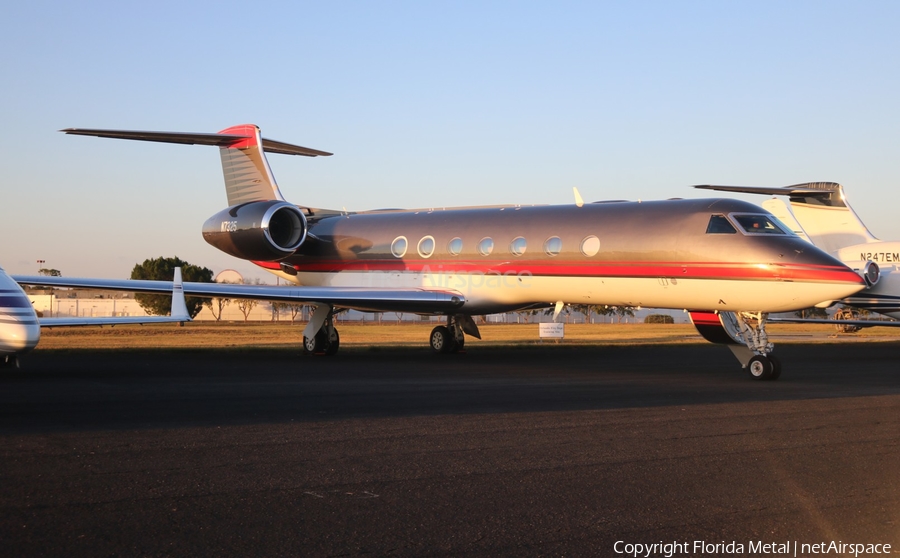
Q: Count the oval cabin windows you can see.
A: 7